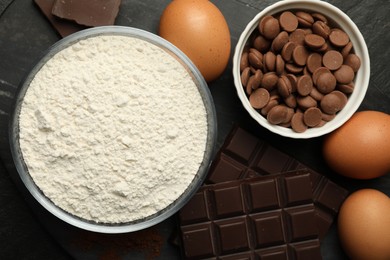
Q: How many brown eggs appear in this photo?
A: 3